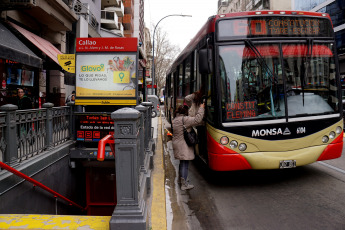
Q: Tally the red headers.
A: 1